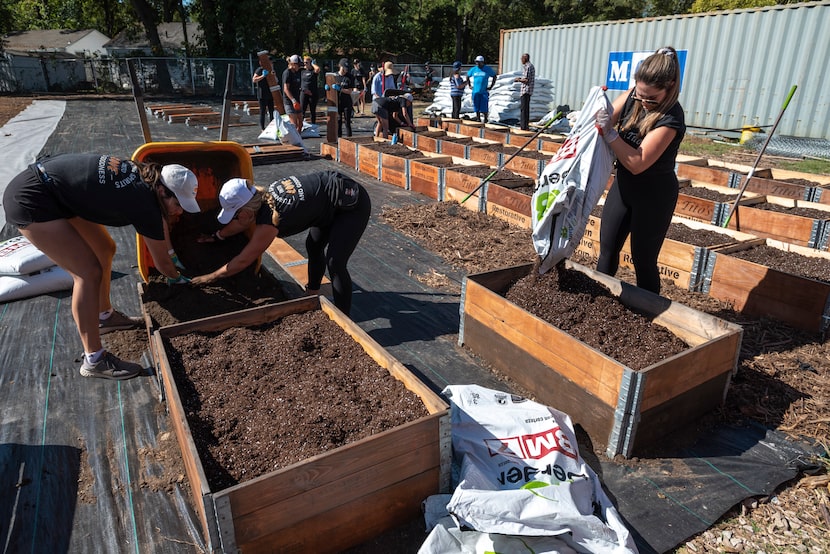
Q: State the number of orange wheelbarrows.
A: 1